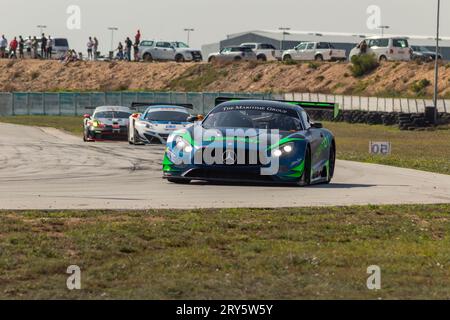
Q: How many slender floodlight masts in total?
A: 5